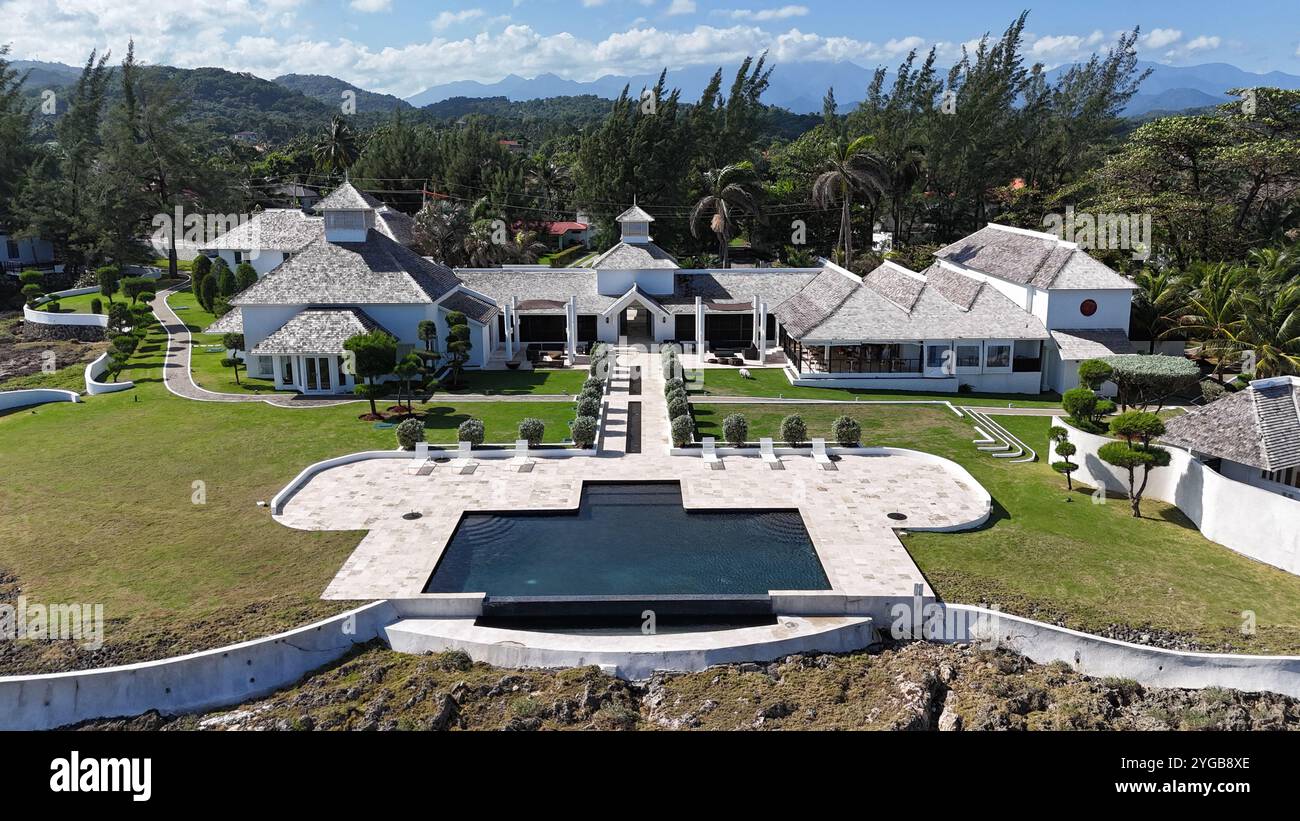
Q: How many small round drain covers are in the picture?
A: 2